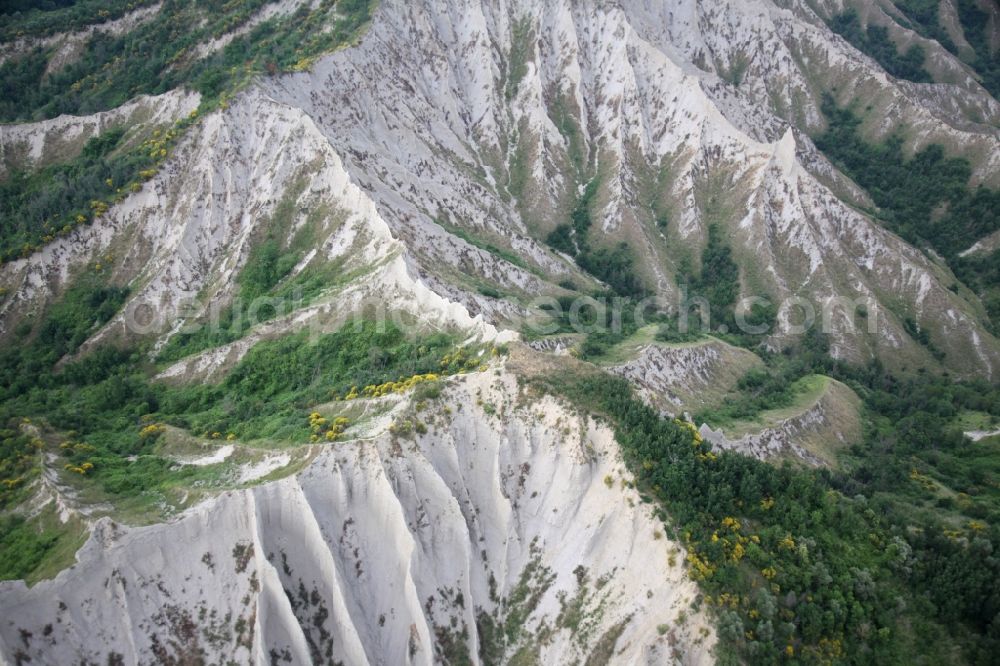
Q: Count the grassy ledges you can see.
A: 2